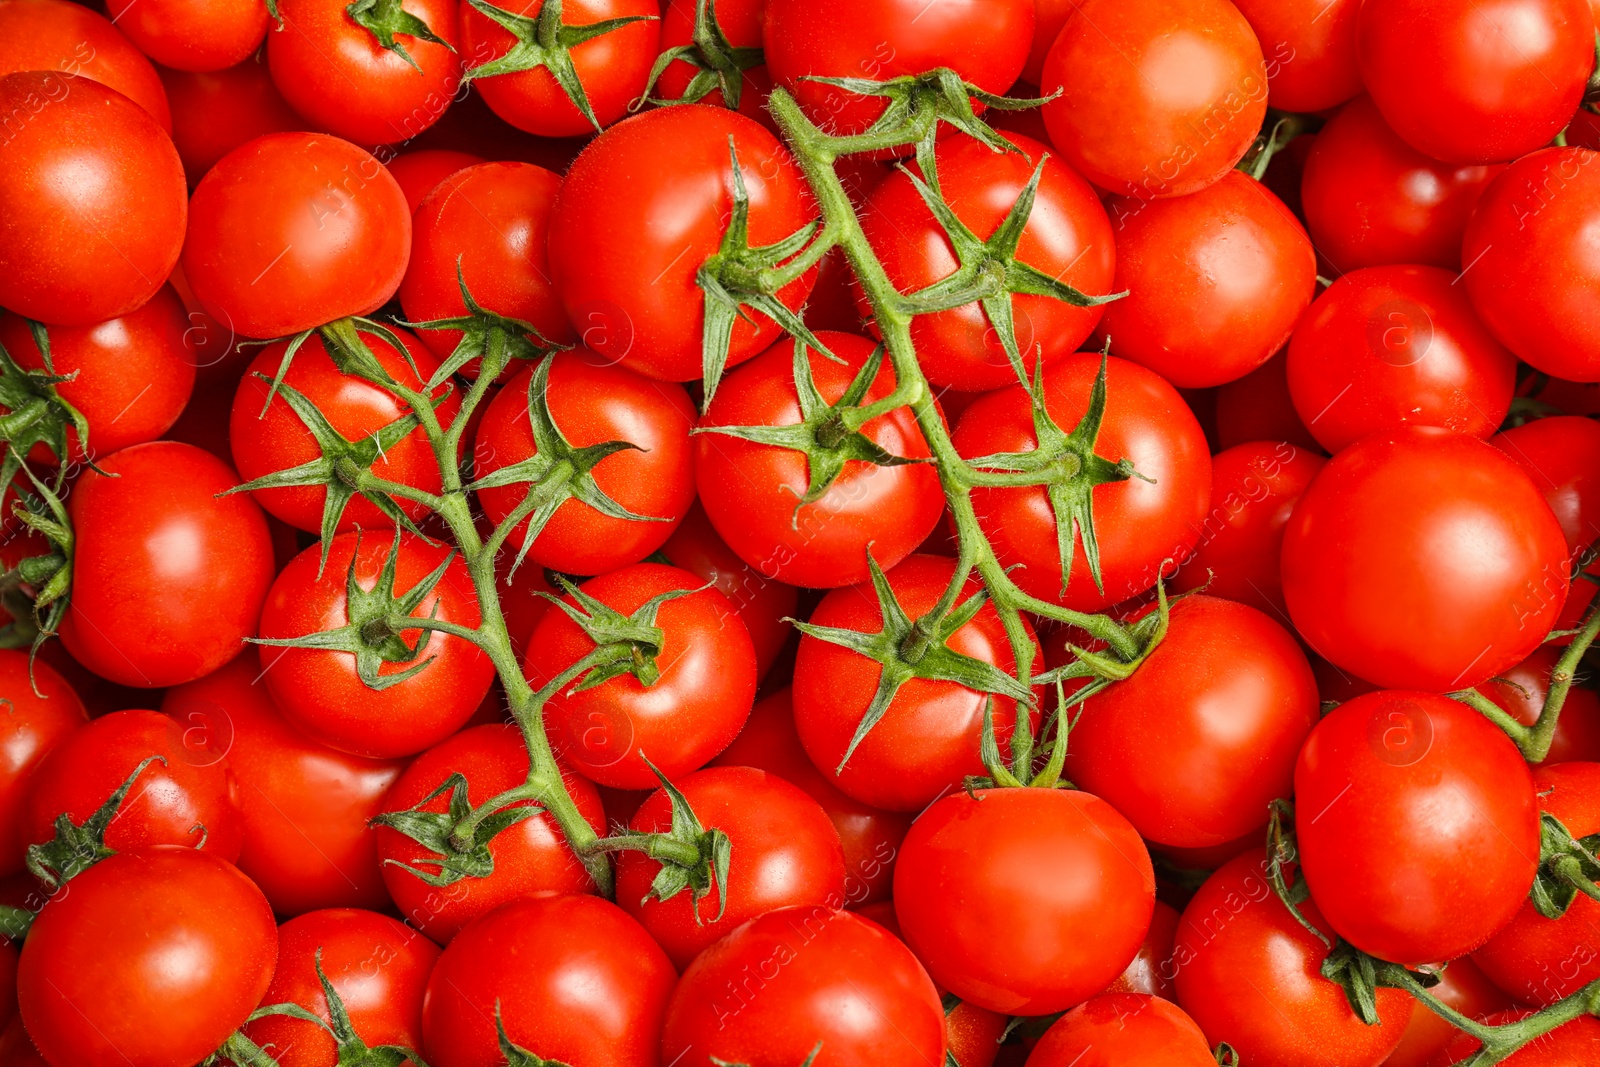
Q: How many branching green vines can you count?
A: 2